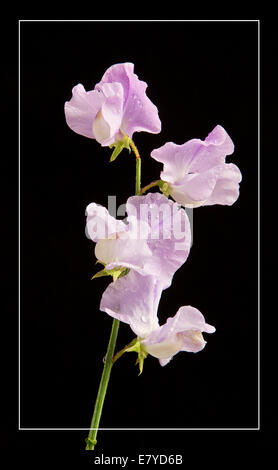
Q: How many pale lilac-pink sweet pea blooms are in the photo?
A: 4